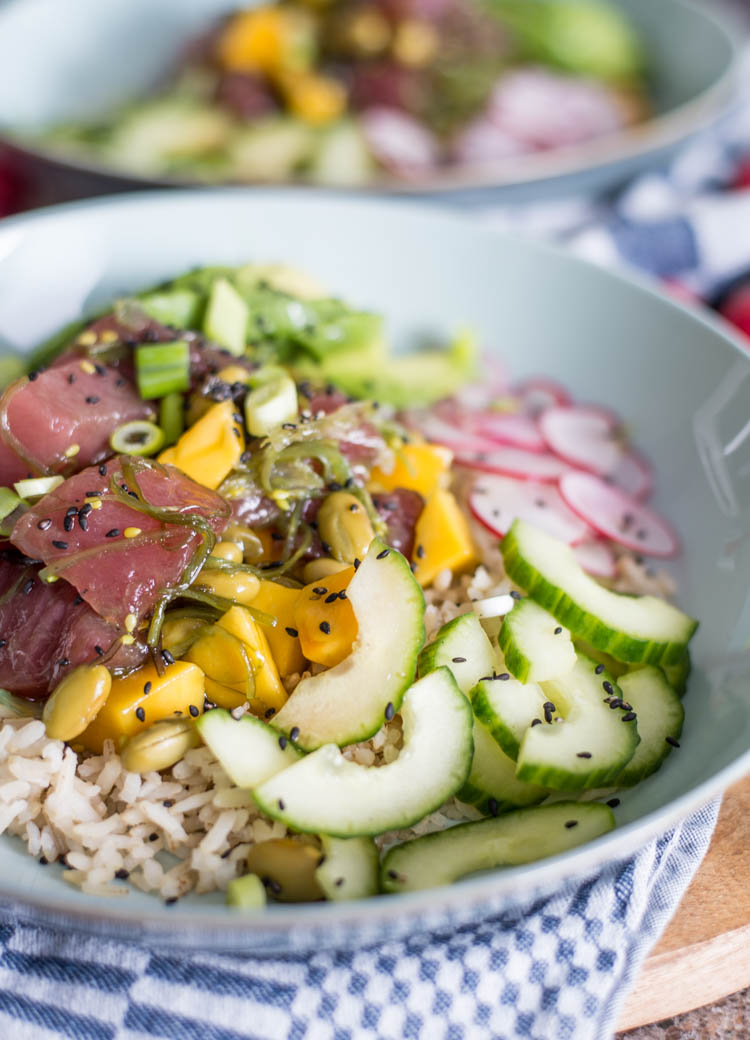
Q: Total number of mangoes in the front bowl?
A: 7